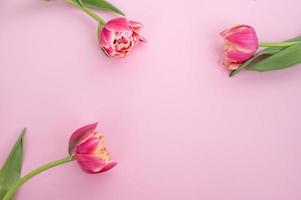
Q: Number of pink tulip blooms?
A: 3